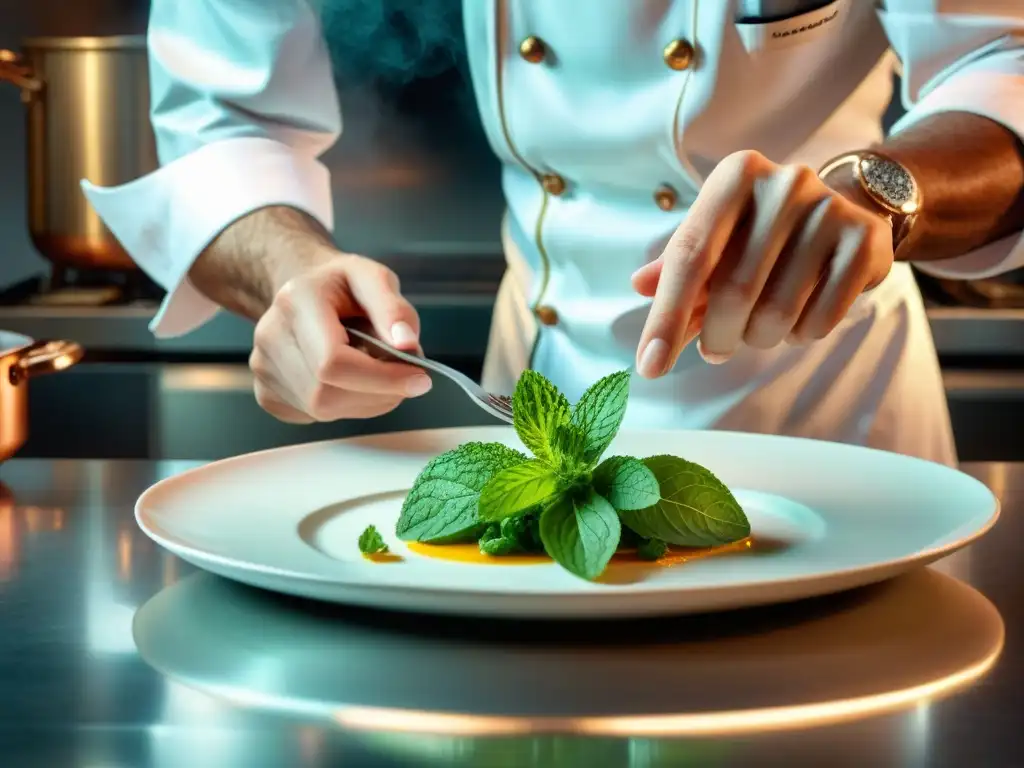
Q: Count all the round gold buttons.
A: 5